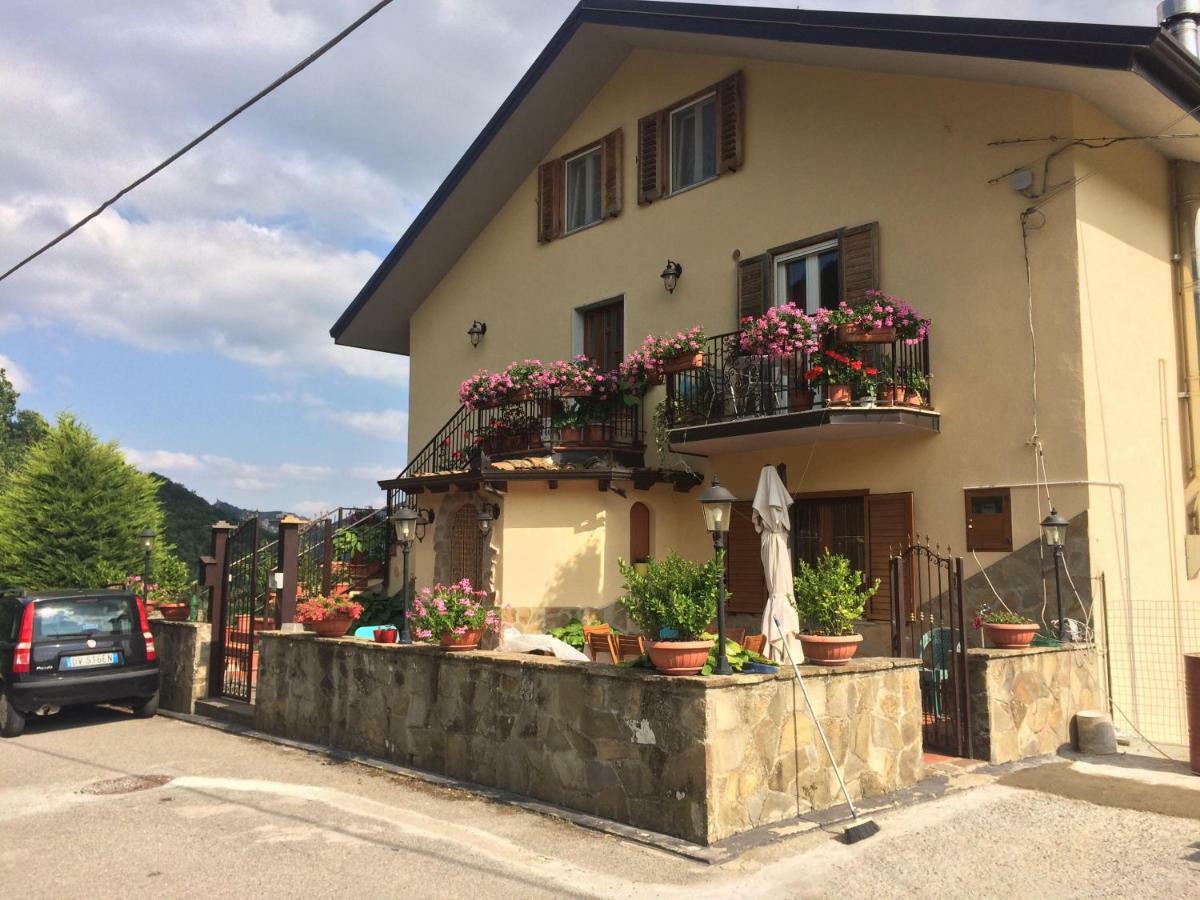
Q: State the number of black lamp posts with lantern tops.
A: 4